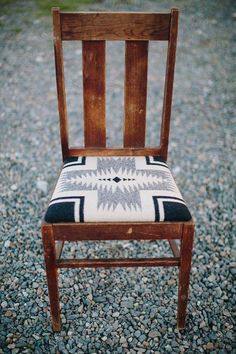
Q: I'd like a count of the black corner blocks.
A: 4